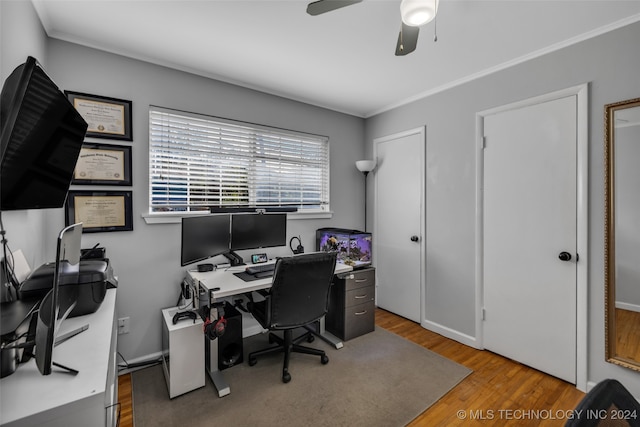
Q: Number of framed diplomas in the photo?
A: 3